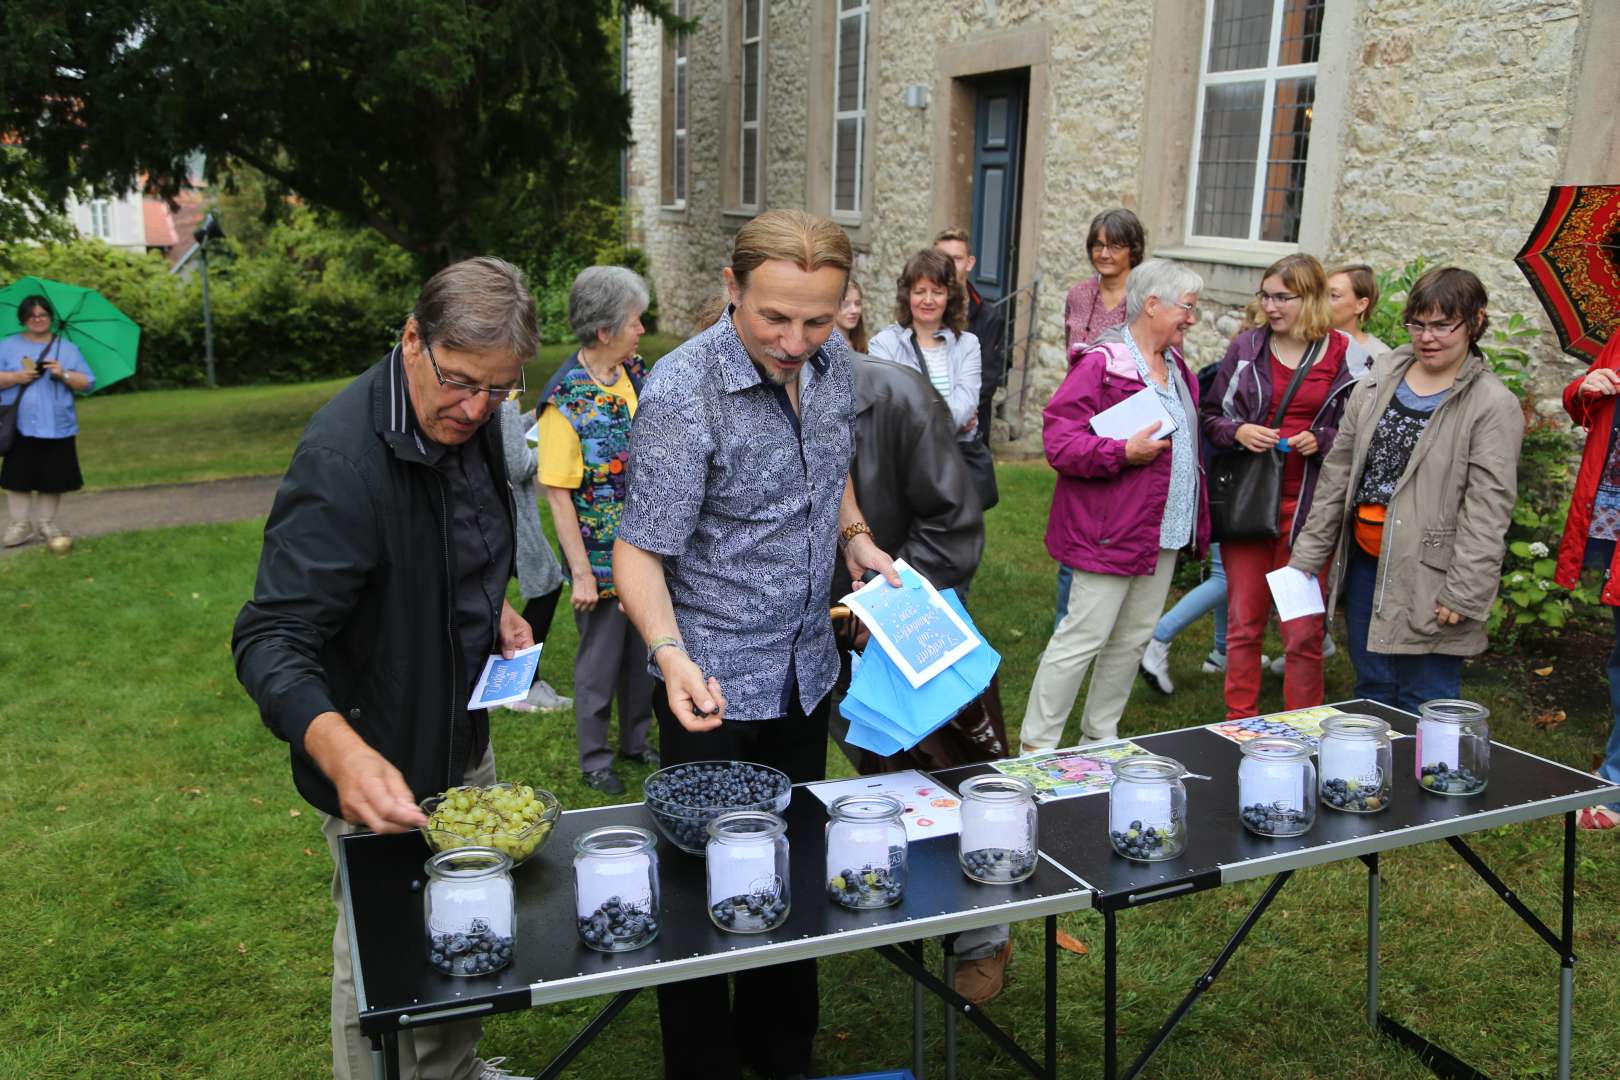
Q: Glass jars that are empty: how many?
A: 0